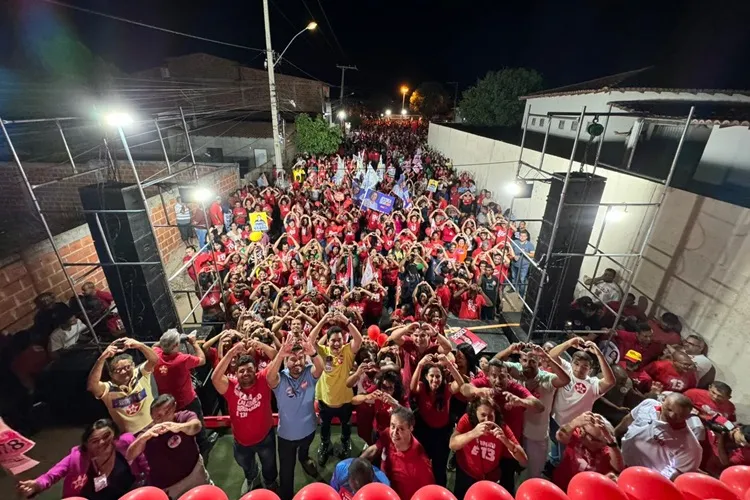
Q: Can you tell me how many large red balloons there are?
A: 13